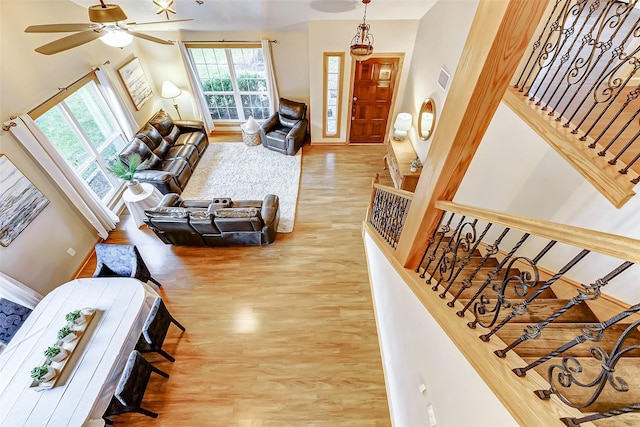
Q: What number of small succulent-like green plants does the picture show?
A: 4